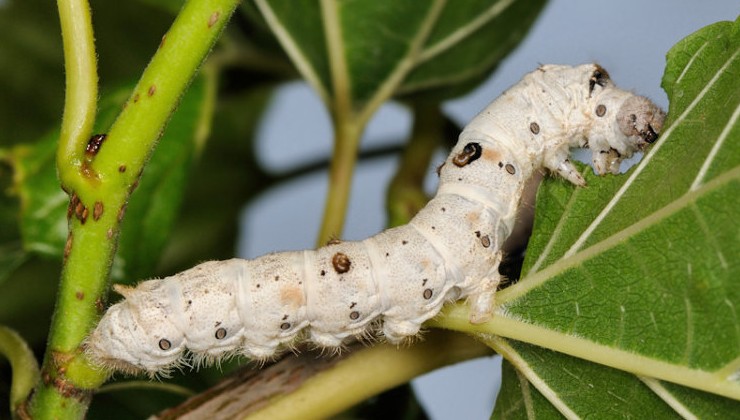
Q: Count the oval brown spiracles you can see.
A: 9